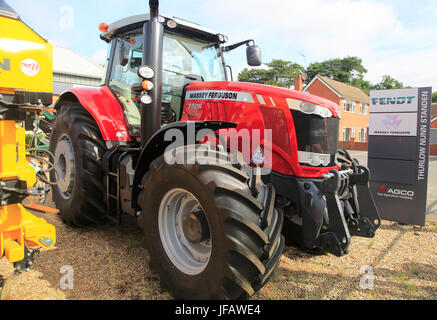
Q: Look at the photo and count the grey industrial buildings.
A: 1